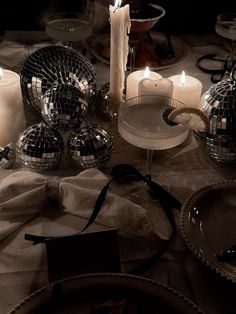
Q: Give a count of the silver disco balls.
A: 7